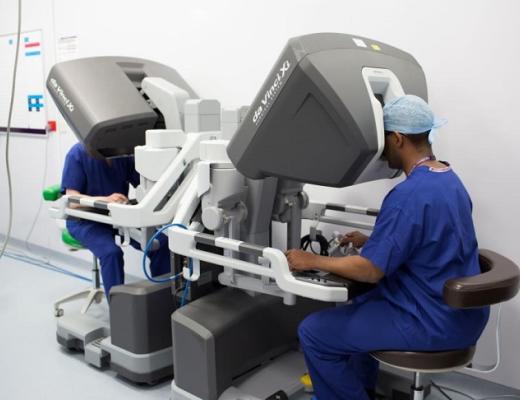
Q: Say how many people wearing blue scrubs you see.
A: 2